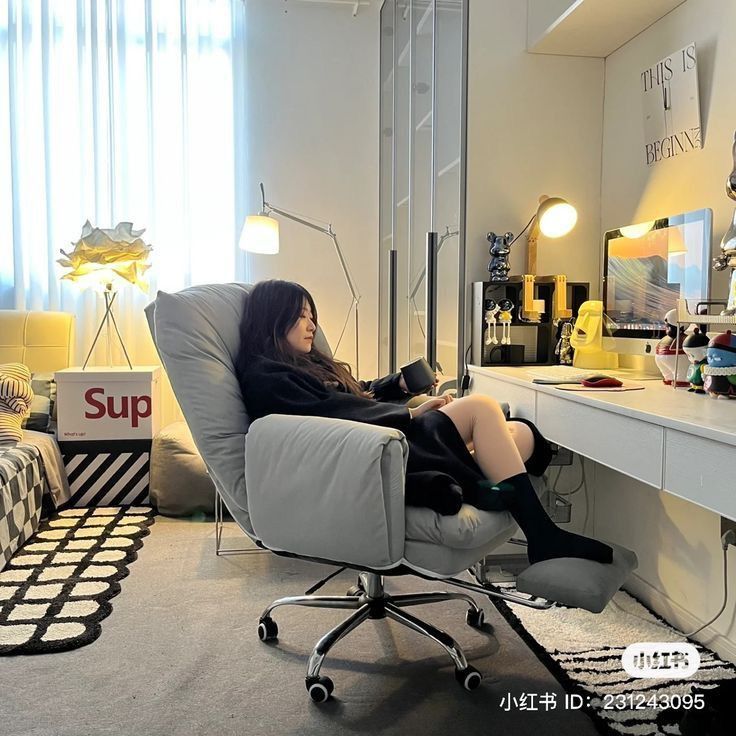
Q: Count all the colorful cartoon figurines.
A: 3